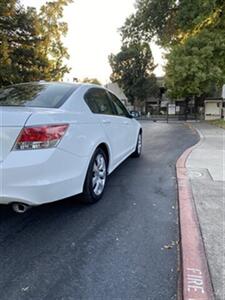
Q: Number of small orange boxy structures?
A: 0